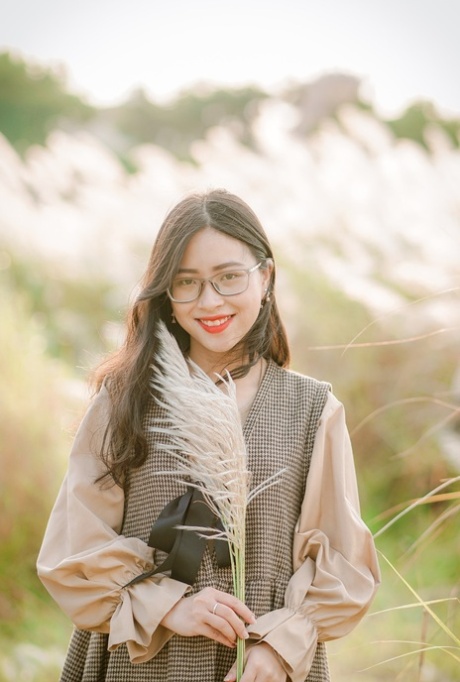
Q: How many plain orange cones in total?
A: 0